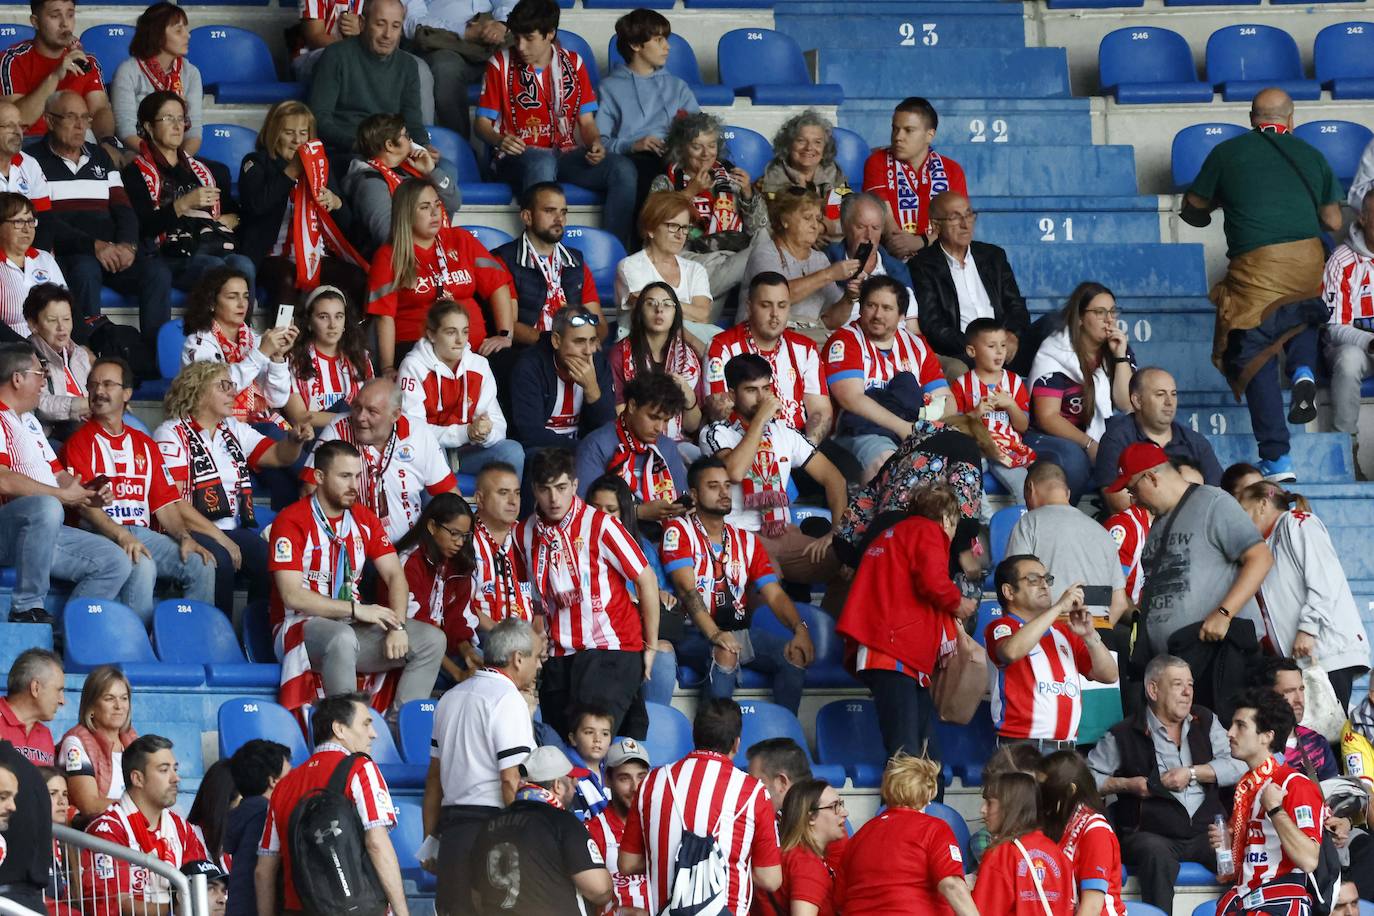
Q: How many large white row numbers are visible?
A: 5